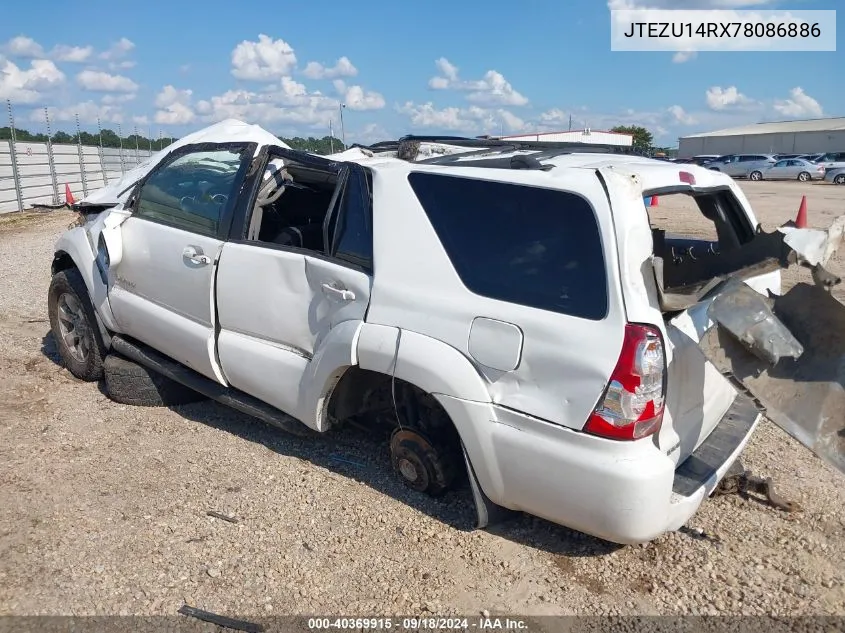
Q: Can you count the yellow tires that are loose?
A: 0